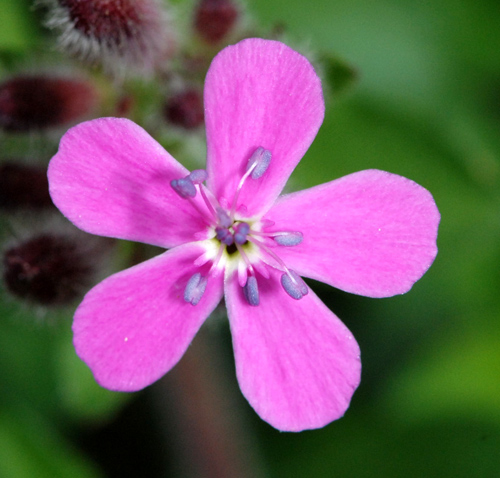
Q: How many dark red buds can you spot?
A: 6